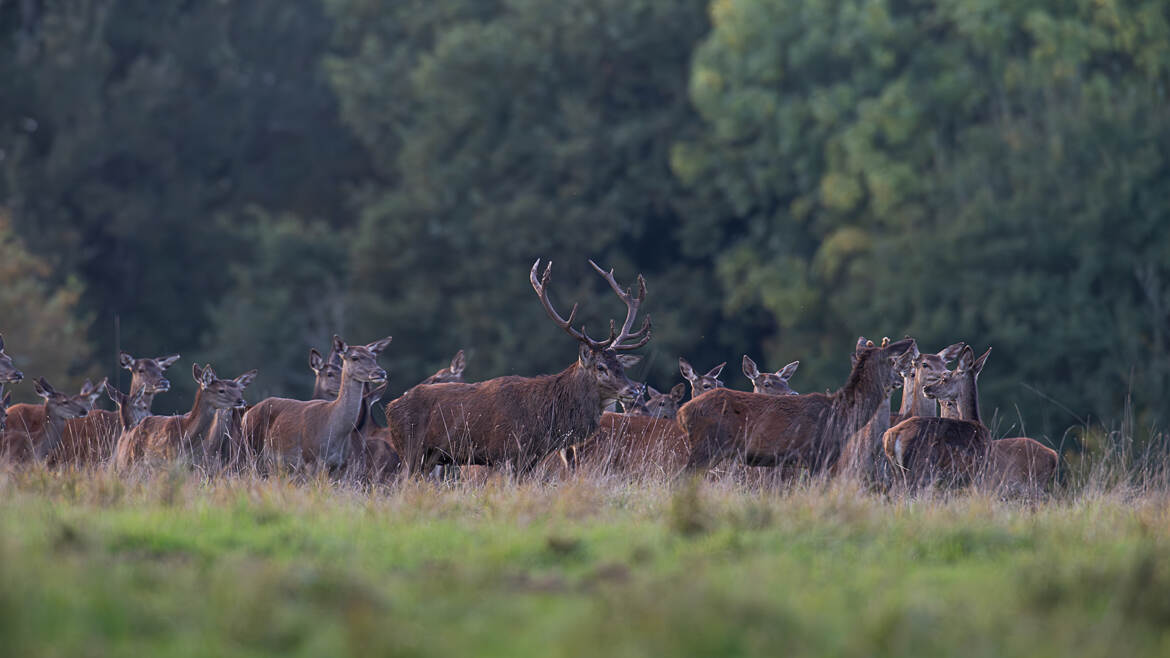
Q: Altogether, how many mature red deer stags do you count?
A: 1